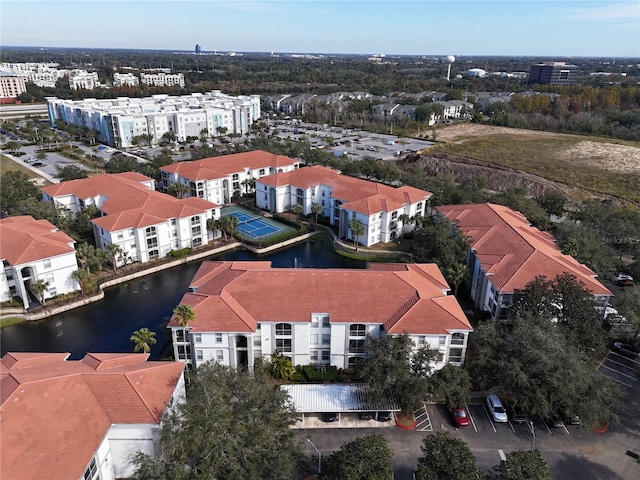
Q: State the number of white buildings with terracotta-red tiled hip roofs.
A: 7